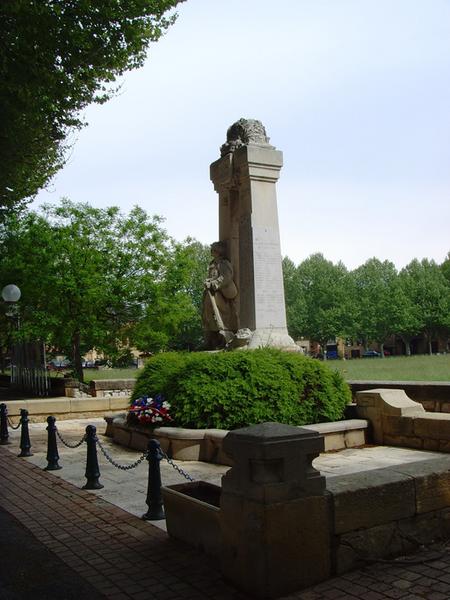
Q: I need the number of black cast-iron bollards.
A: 5